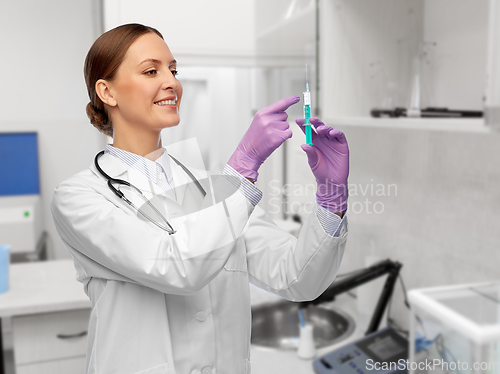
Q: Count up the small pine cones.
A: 0